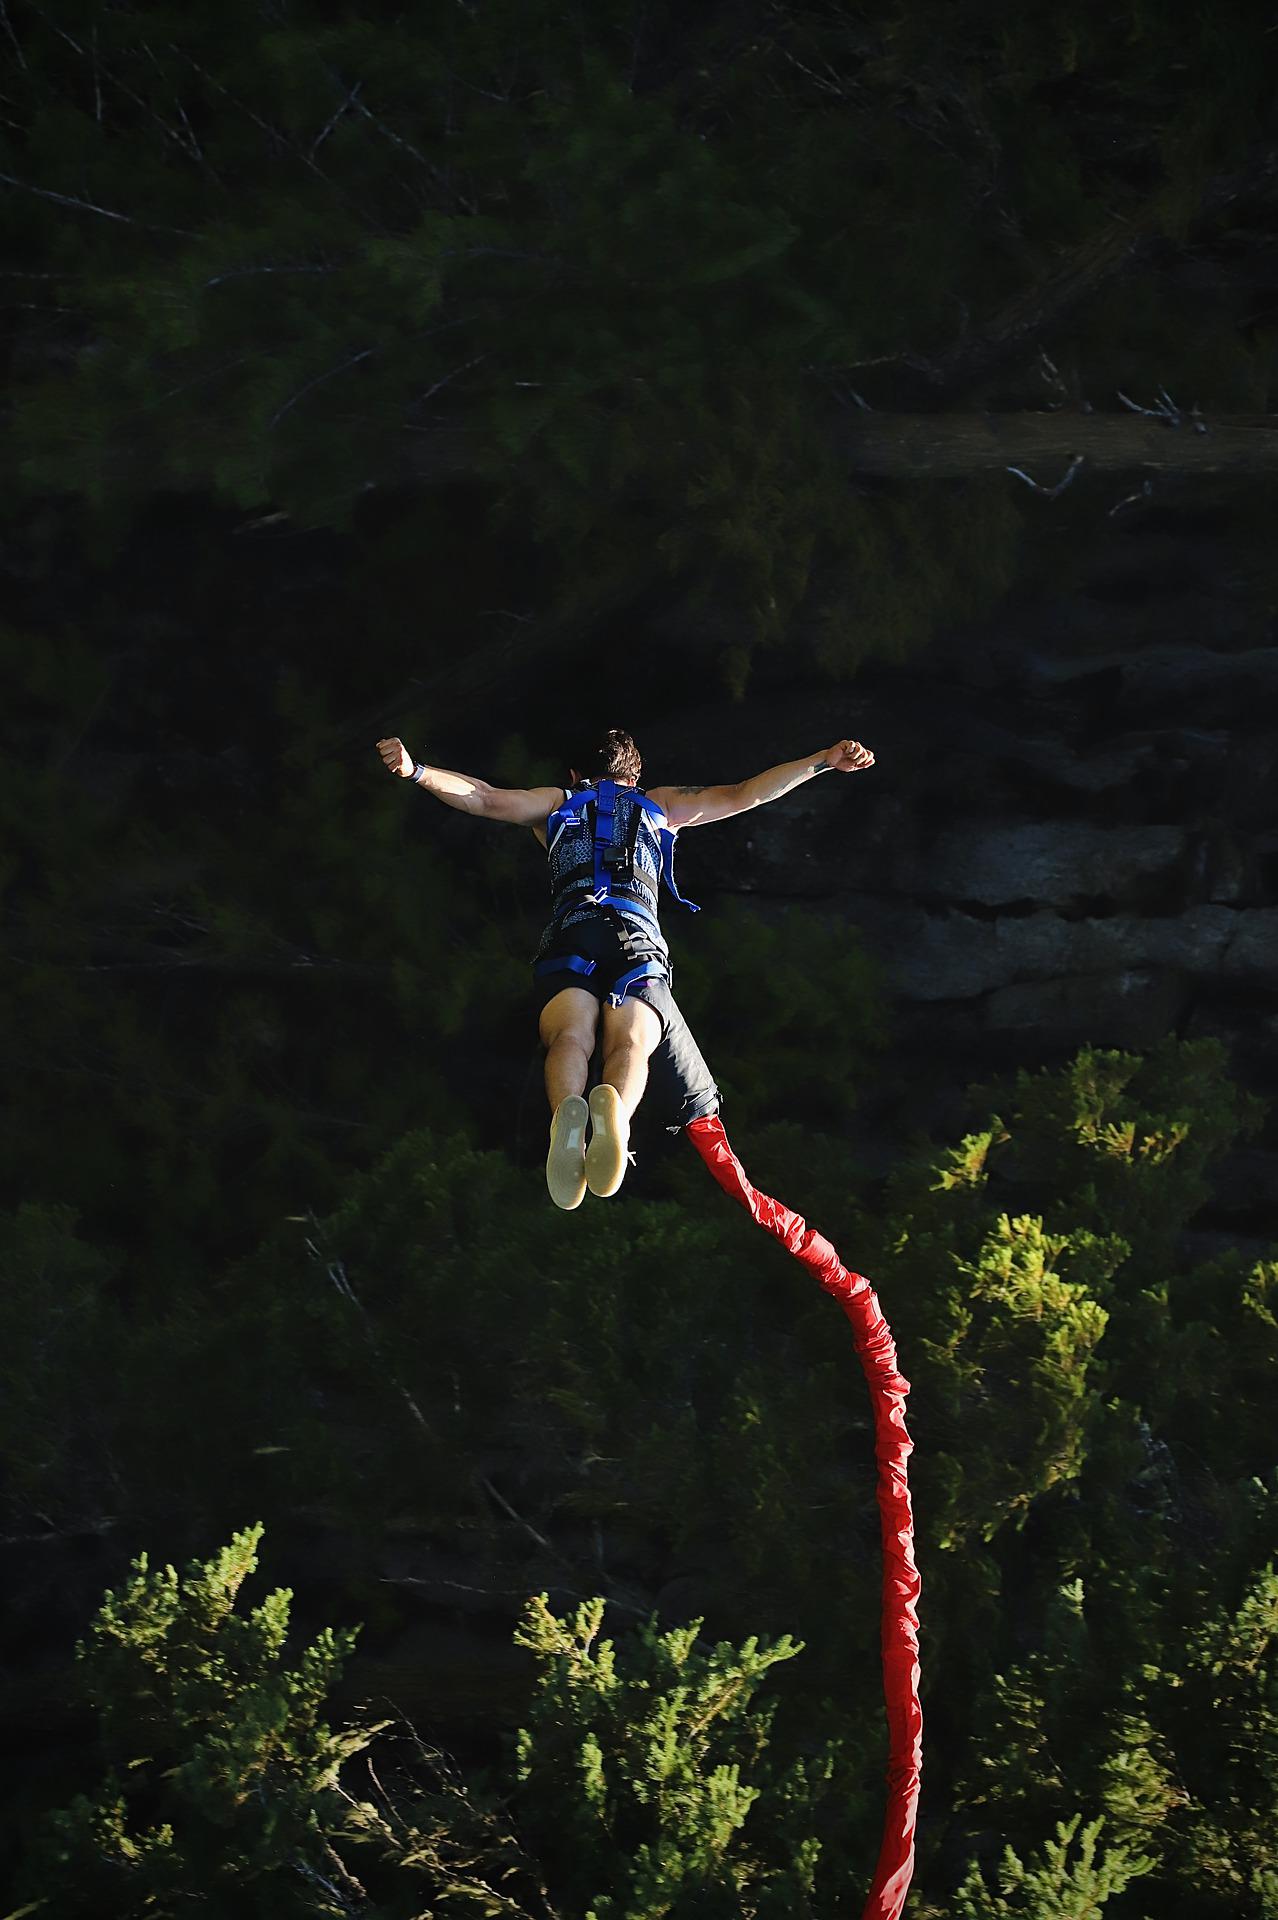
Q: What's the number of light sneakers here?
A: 2